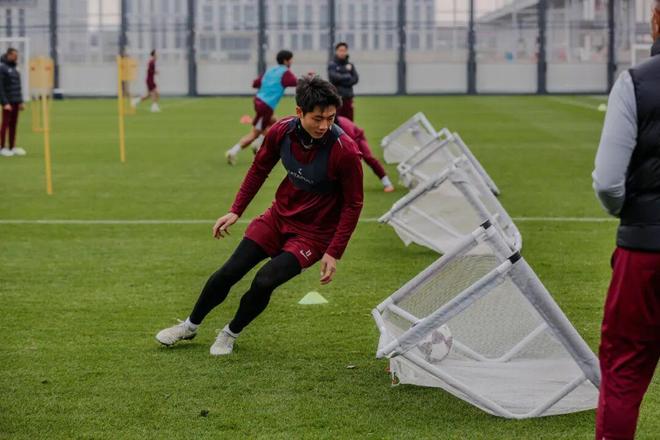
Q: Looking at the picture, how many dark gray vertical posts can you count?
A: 9